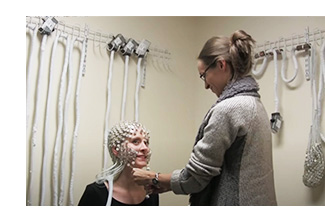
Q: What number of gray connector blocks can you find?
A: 5